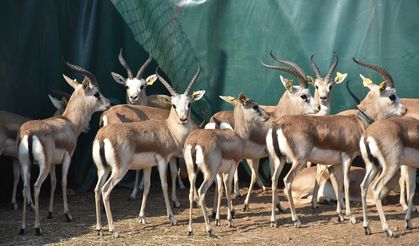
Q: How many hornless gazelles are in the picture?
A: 1